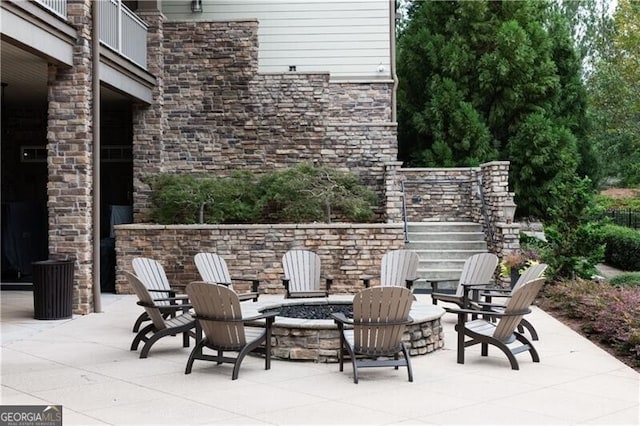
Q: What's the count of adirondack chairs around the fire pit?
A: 10